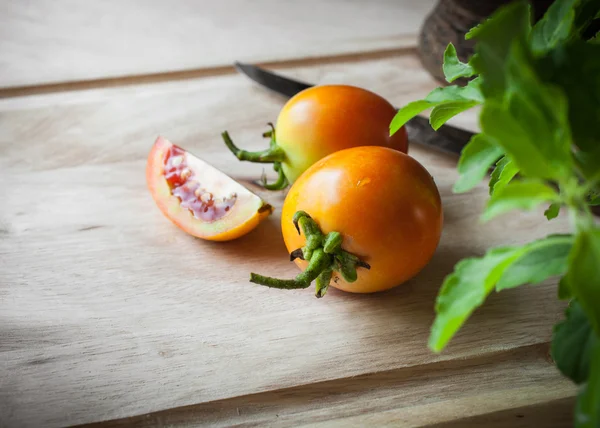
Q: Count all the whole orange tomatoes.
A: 2